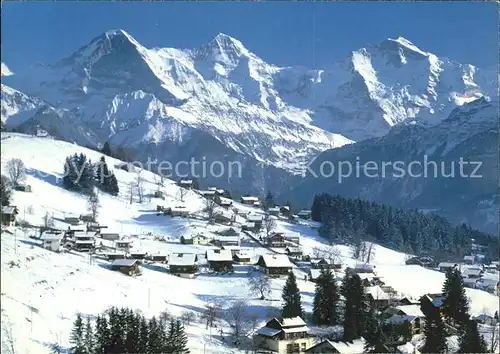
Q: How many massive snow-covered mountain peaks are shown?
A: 3